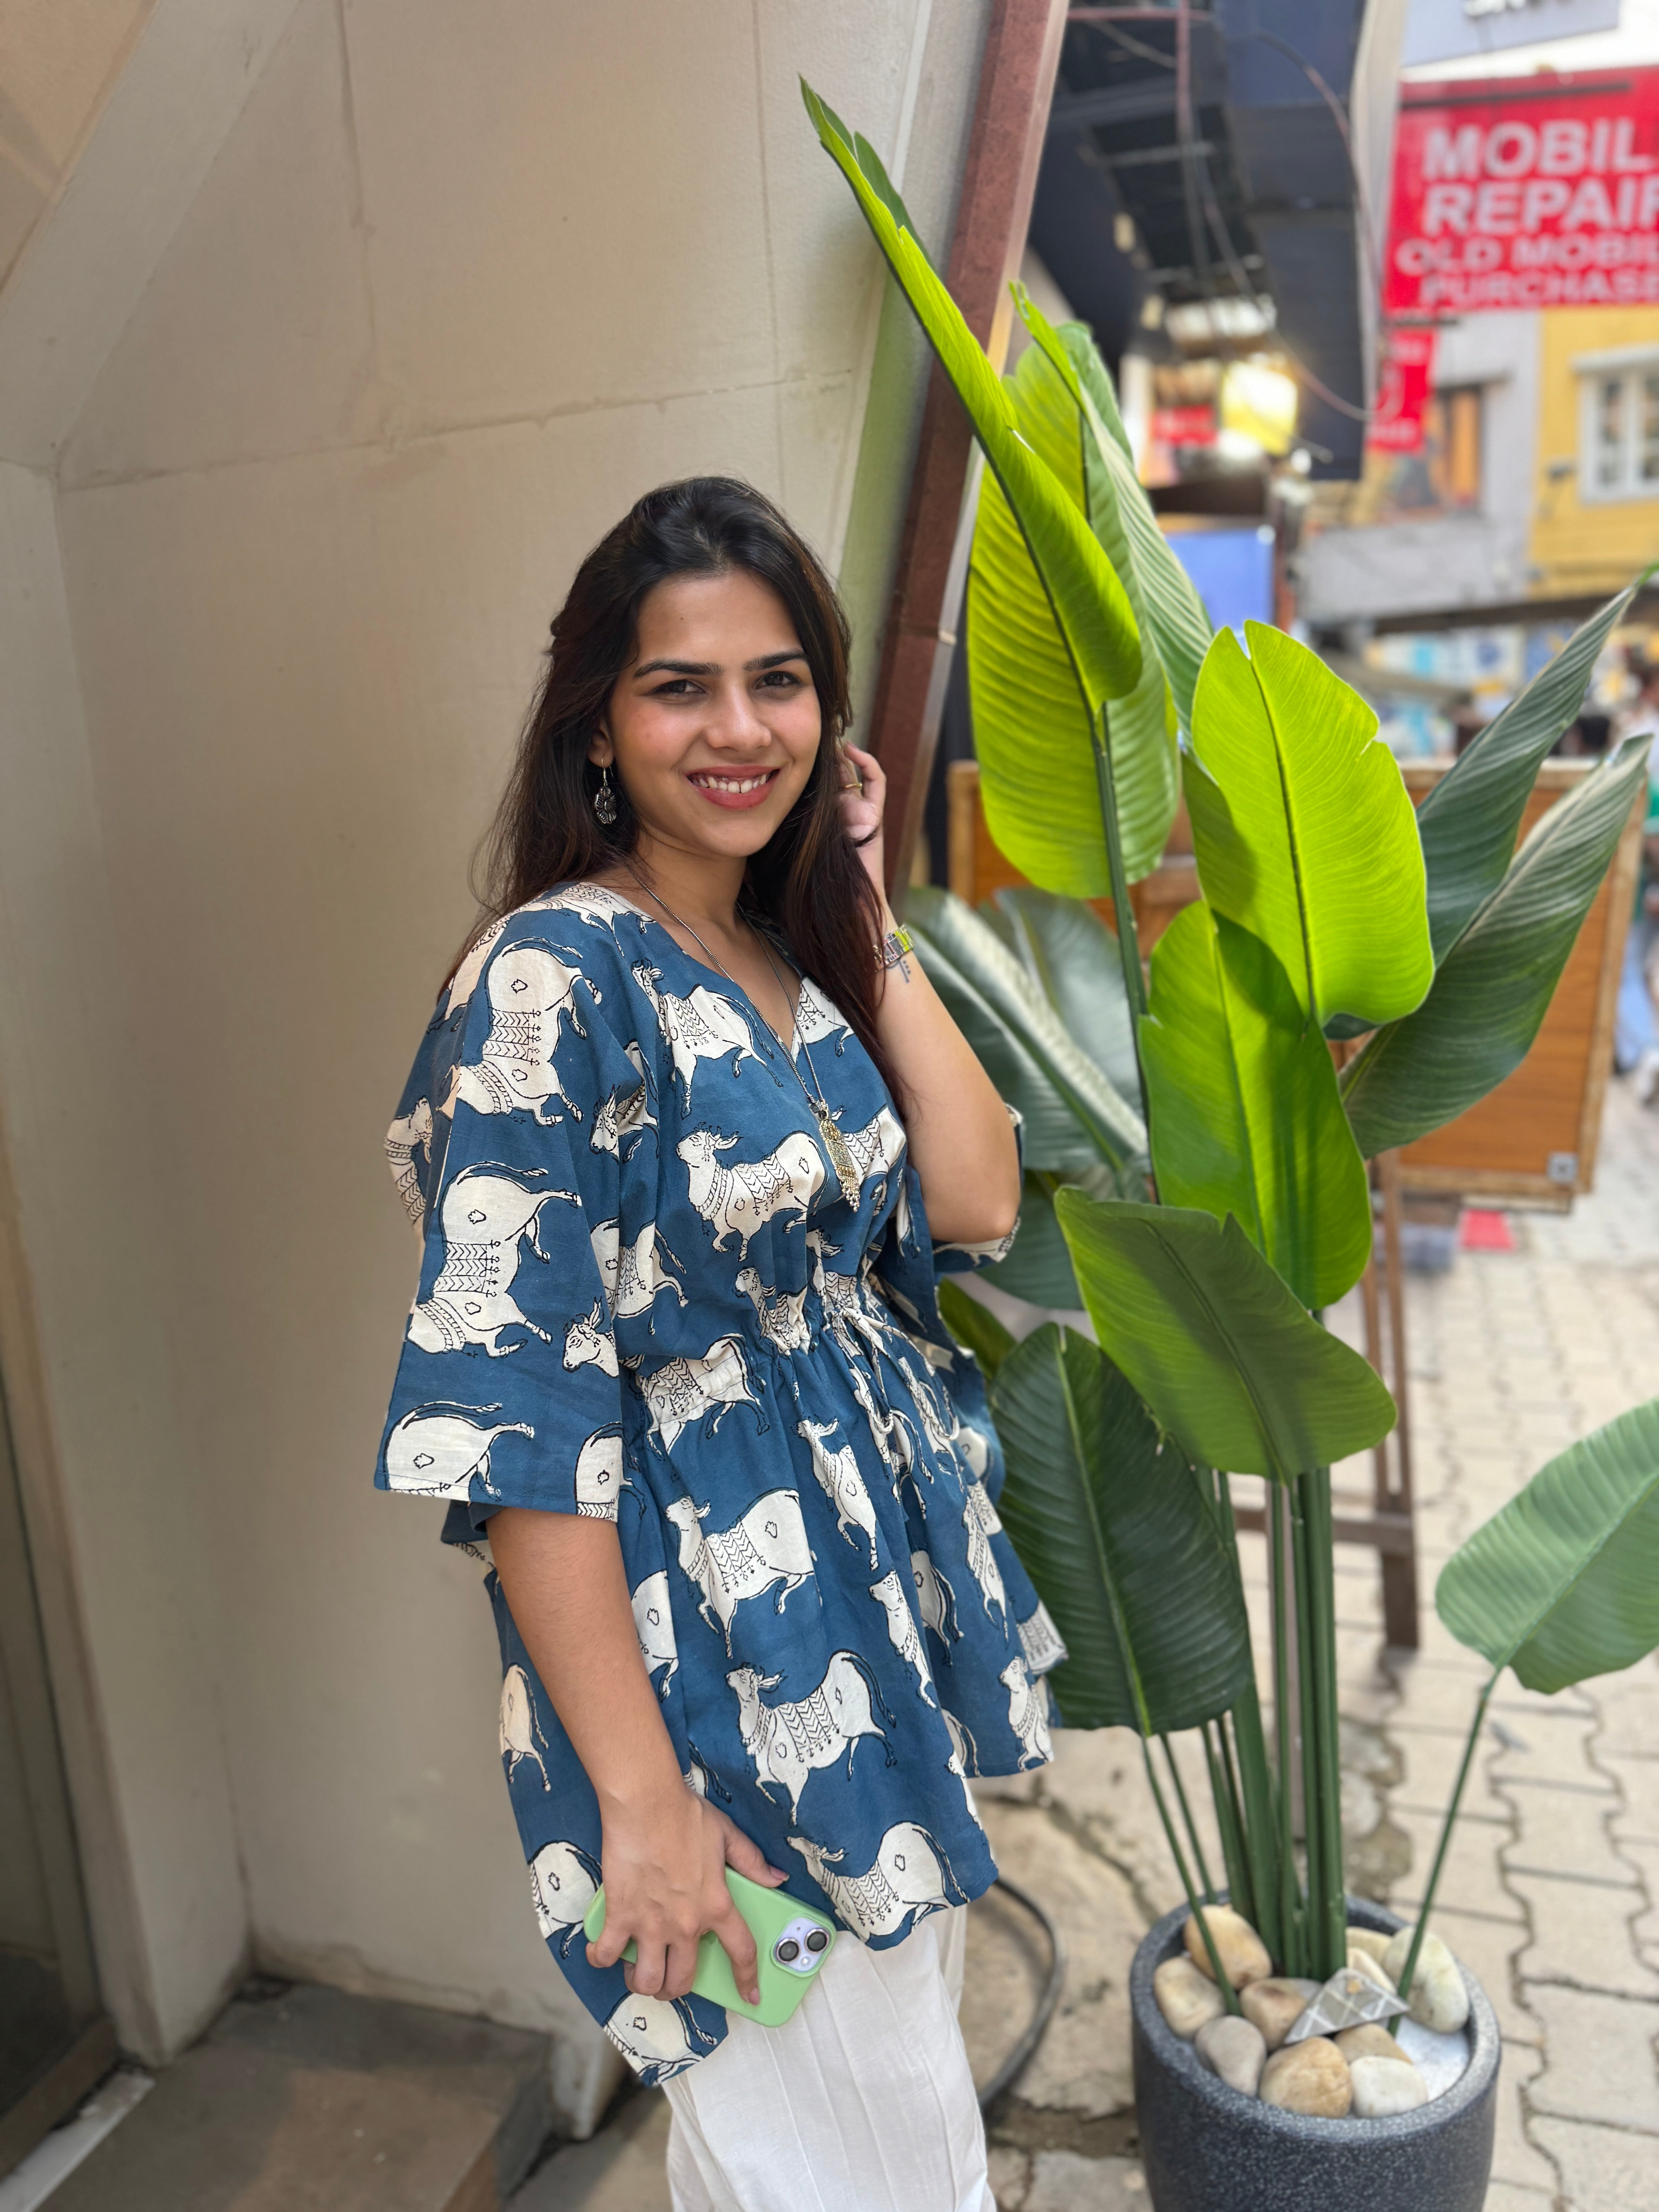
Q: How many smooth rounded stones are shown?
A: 10